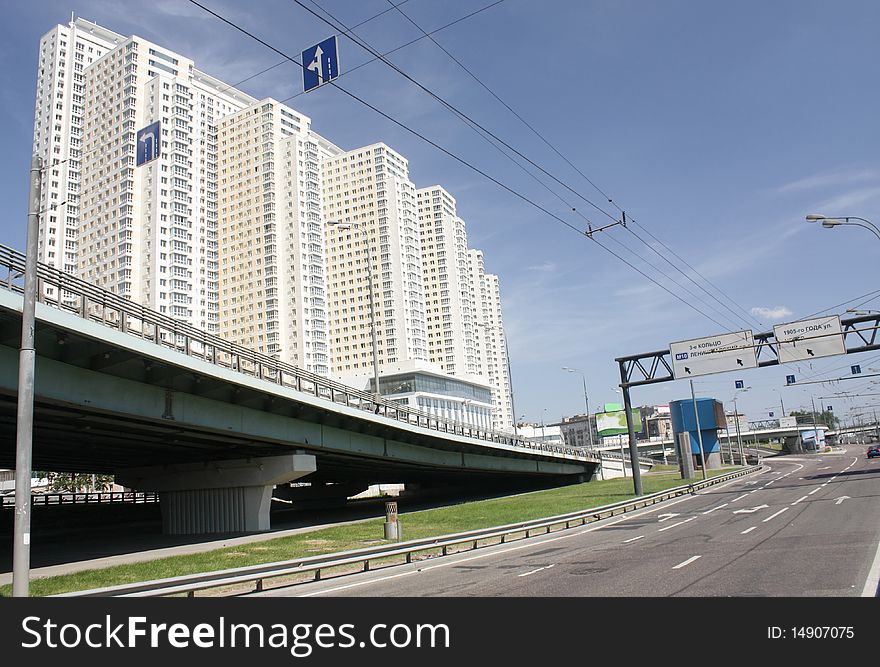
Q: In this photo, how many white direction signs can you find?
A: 2